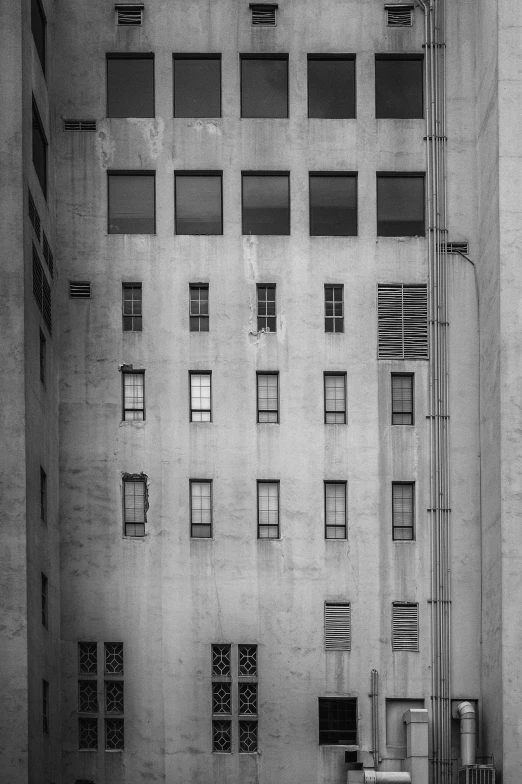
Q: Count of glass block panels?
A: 12